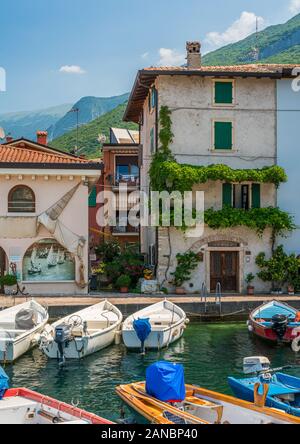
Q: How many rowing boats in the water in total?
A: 7